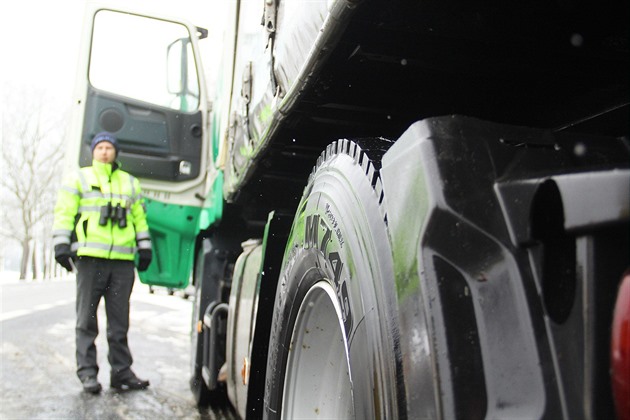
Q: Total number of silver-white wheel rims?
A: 1